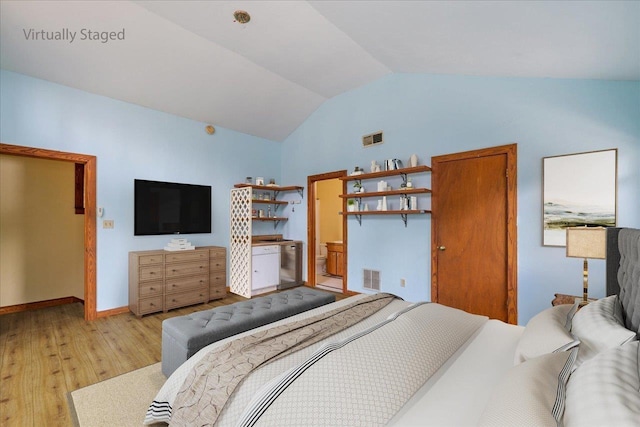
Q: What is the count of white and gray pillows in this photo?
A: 4